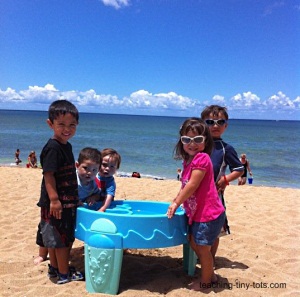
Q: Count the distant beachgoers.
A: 4